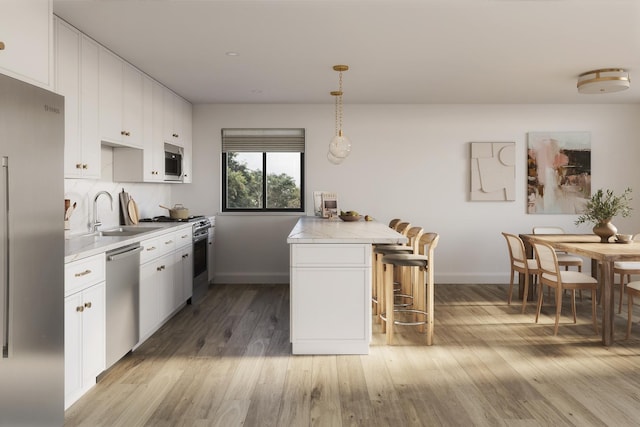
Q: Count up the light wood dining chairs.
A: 5